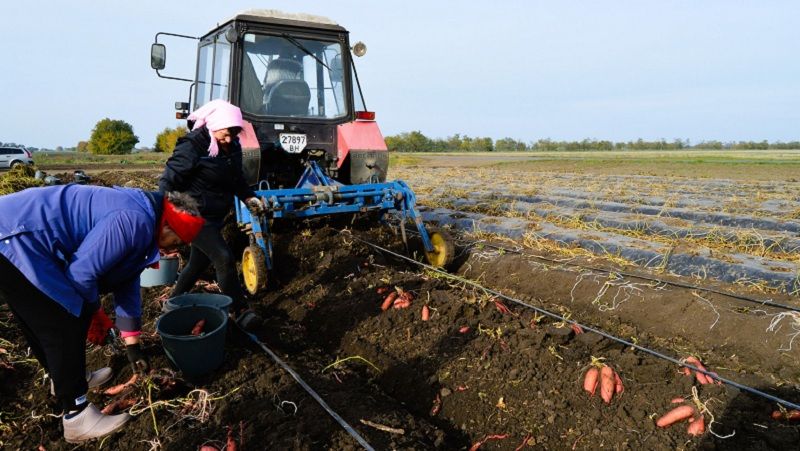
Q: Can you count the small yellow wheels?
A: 2